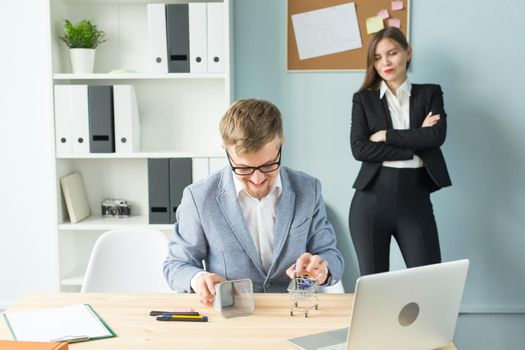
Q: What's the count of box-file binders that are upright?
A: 12